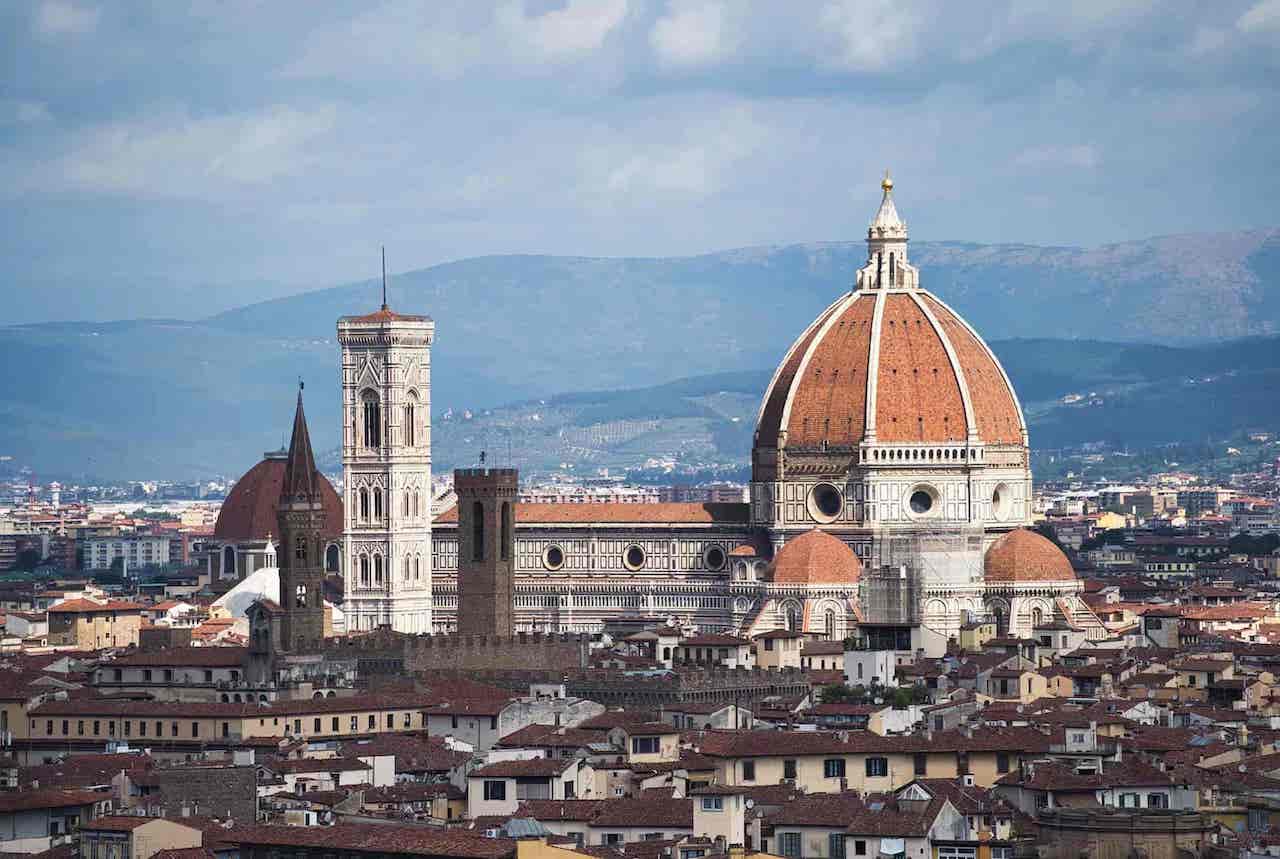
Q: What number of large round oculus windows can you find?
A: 6